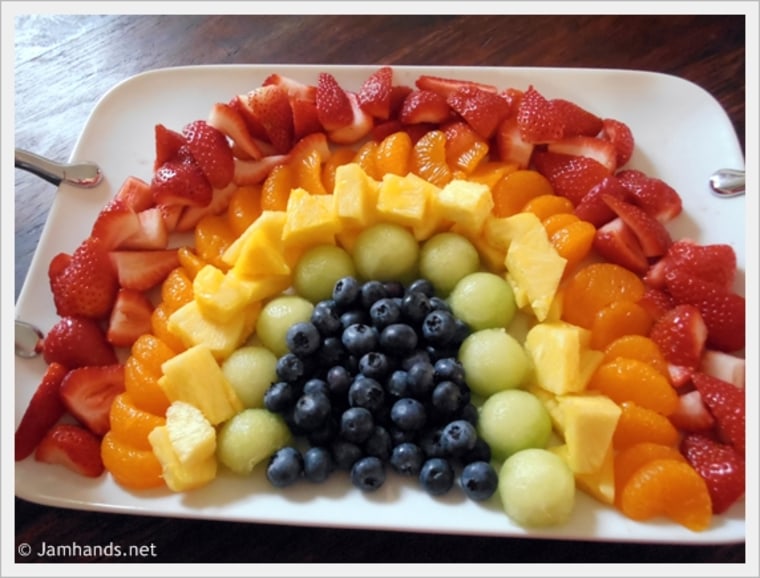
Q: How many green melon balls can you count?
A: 10